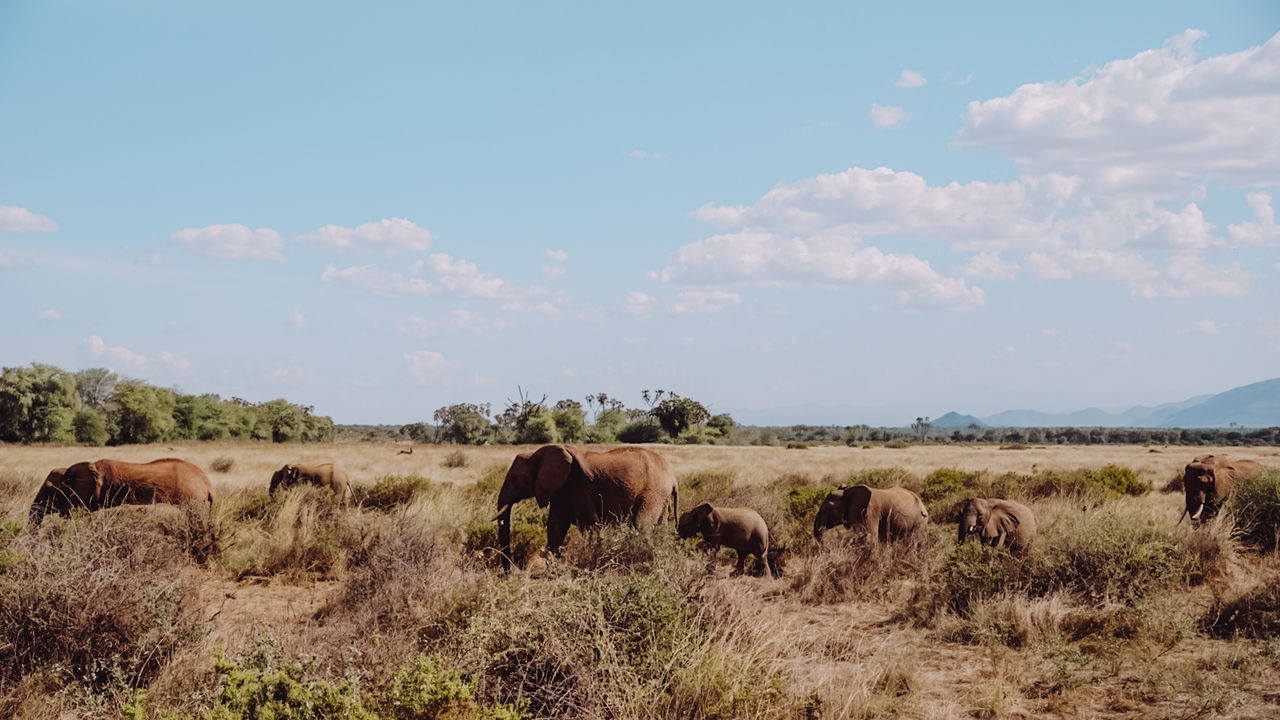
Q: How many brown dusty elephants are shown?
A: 7